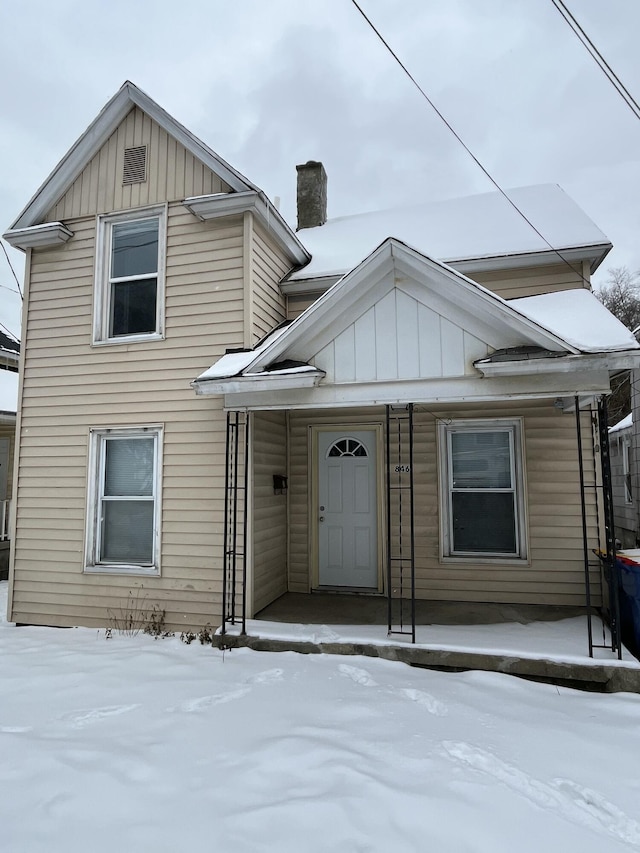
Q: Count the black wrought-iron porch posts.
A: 3